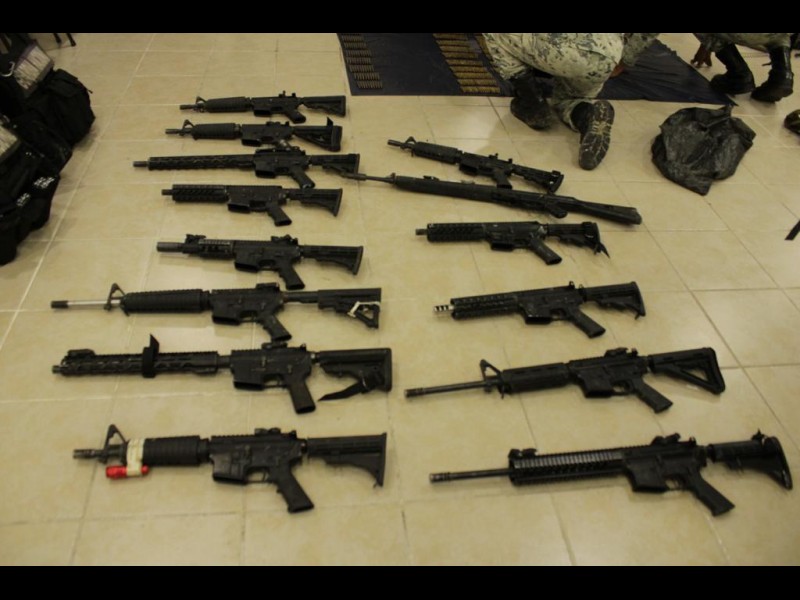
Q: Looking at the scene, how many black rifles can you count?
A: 14